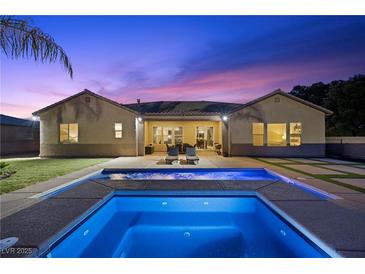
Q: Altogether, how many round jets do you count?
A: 5